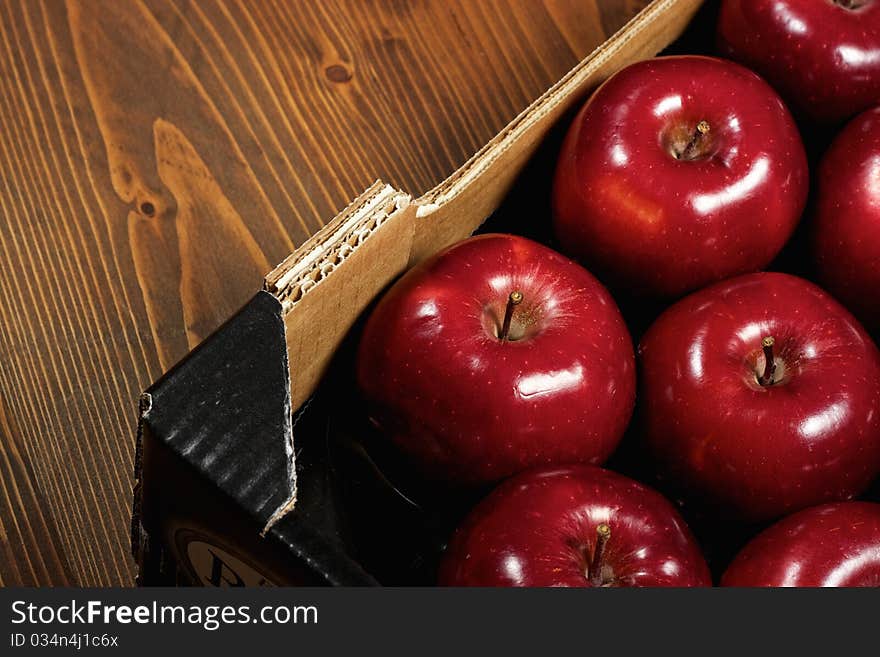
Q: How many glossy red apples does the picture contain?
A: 7